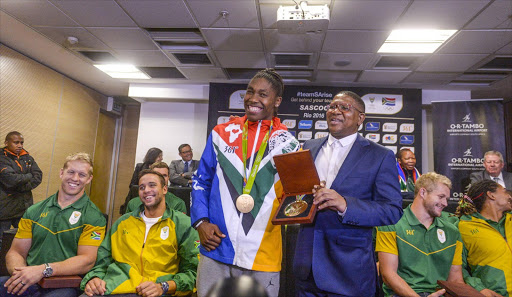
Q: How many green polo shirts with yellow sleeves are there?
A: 2